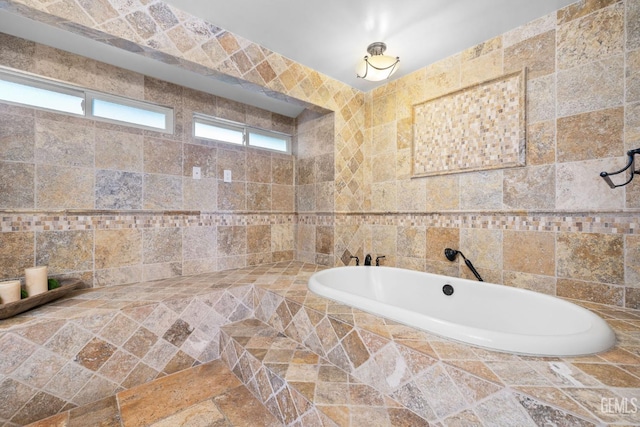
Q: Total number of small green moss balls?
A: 2